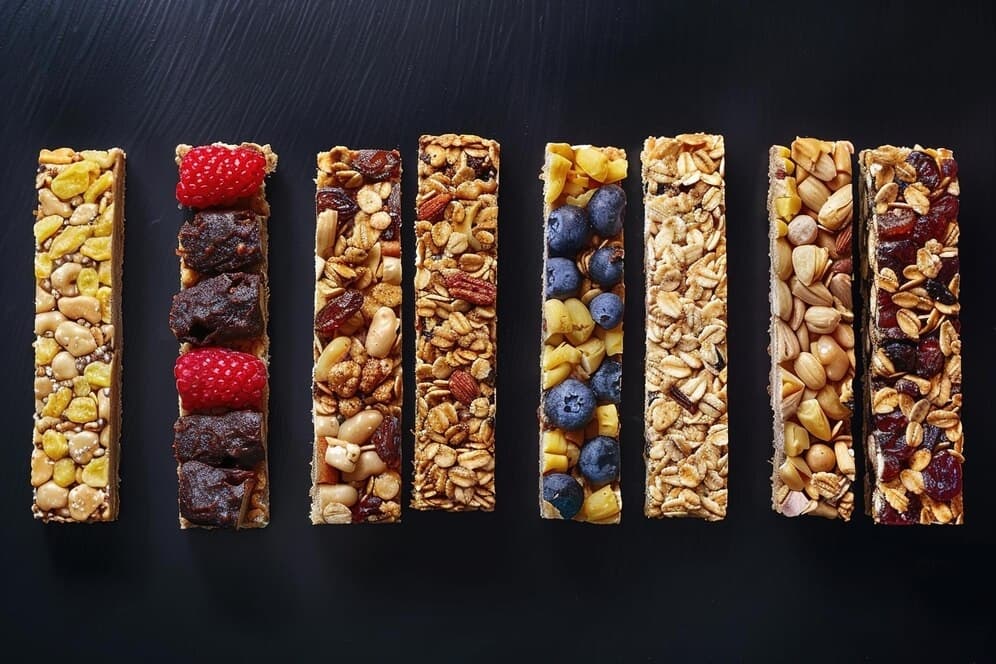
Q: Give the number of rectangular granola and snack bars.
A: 8